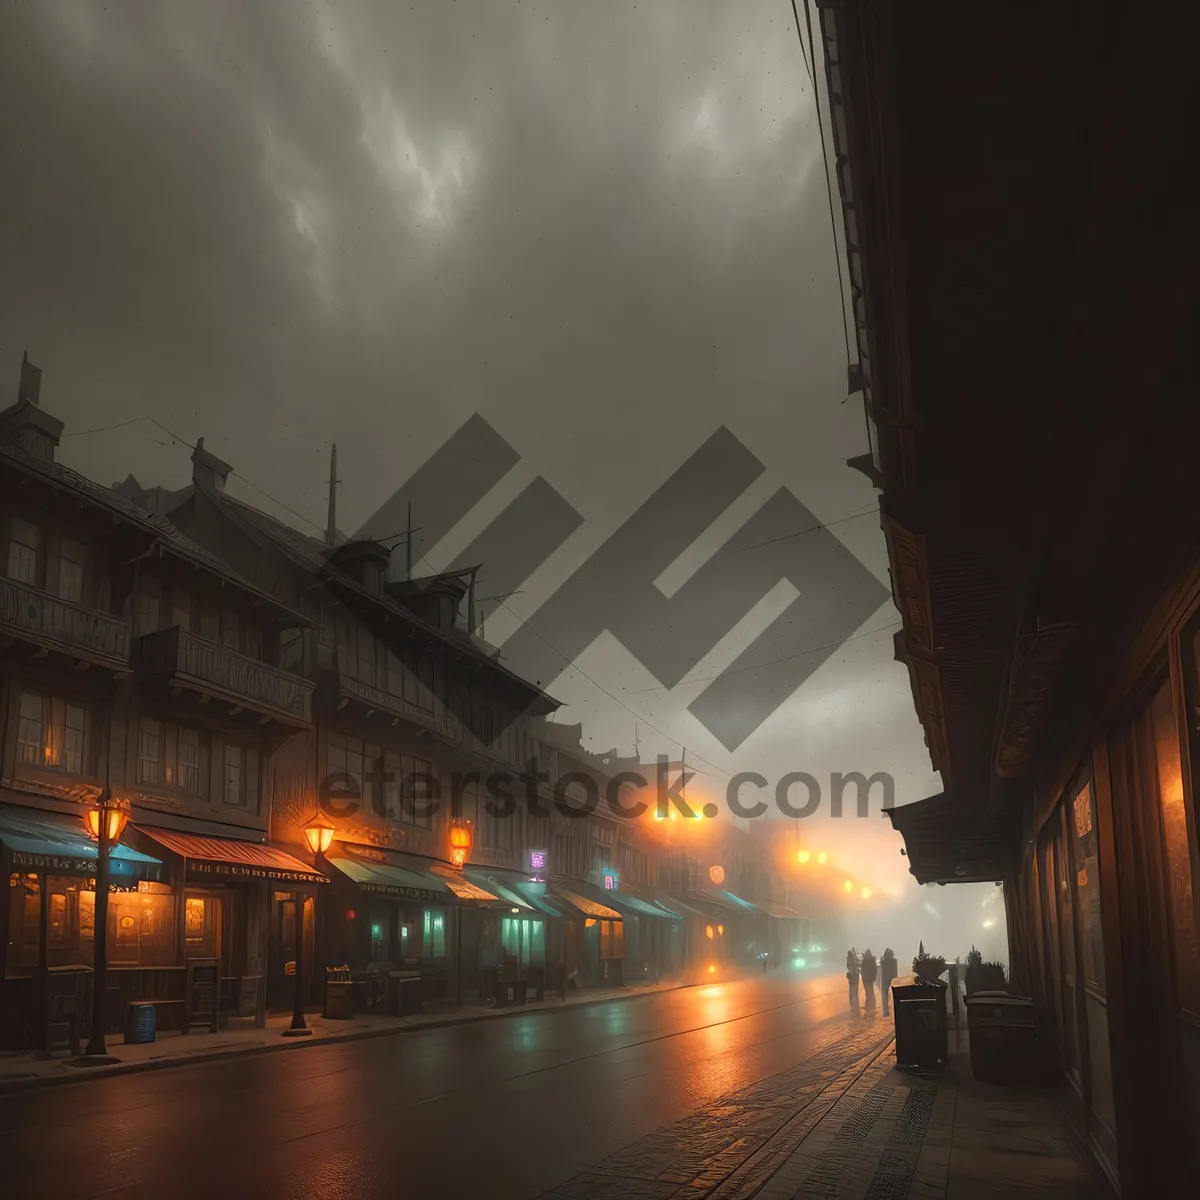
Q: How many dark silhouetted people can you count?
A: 3